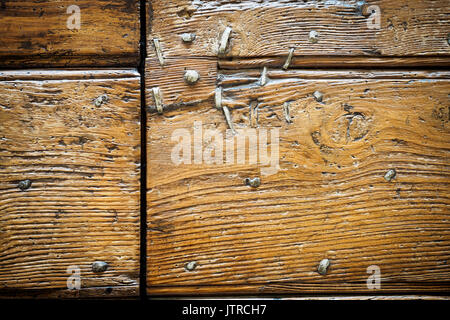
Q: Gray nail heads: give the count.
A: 11